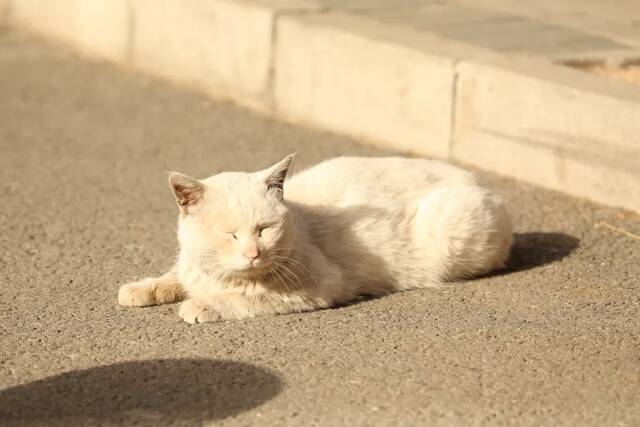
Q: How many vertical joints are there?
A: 3